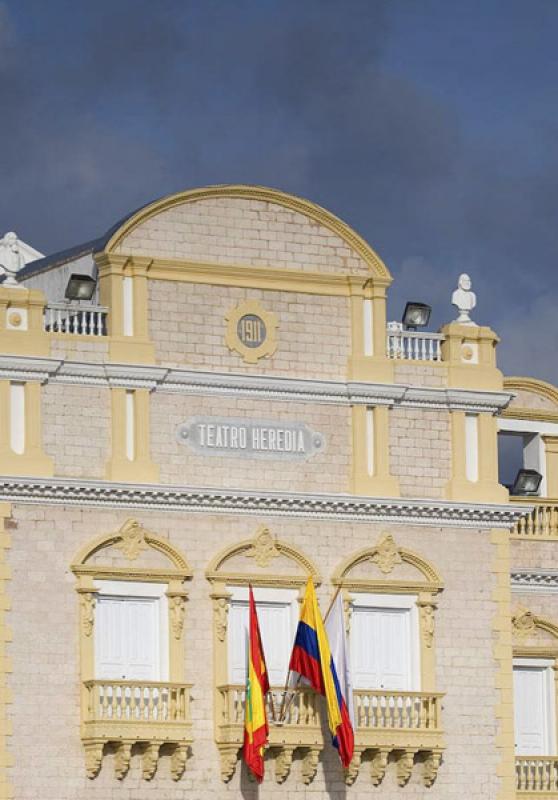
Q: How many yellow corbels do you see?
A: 11